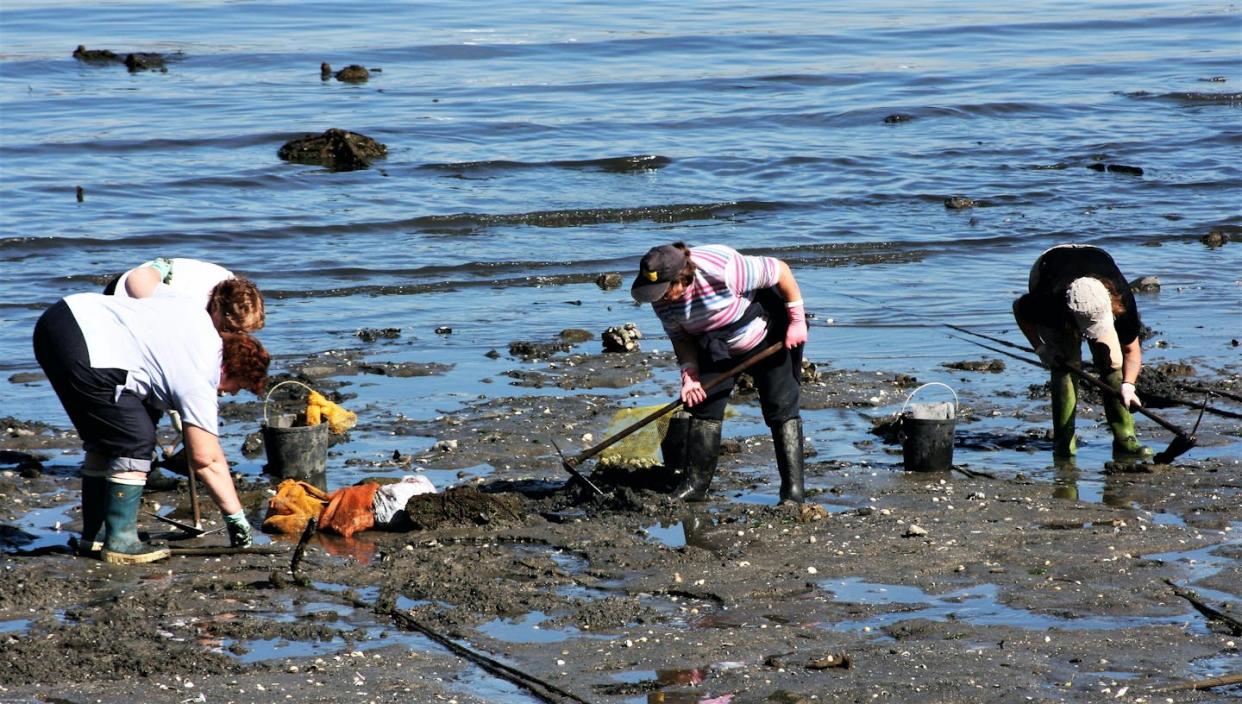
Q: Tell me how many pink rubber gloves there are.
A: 2